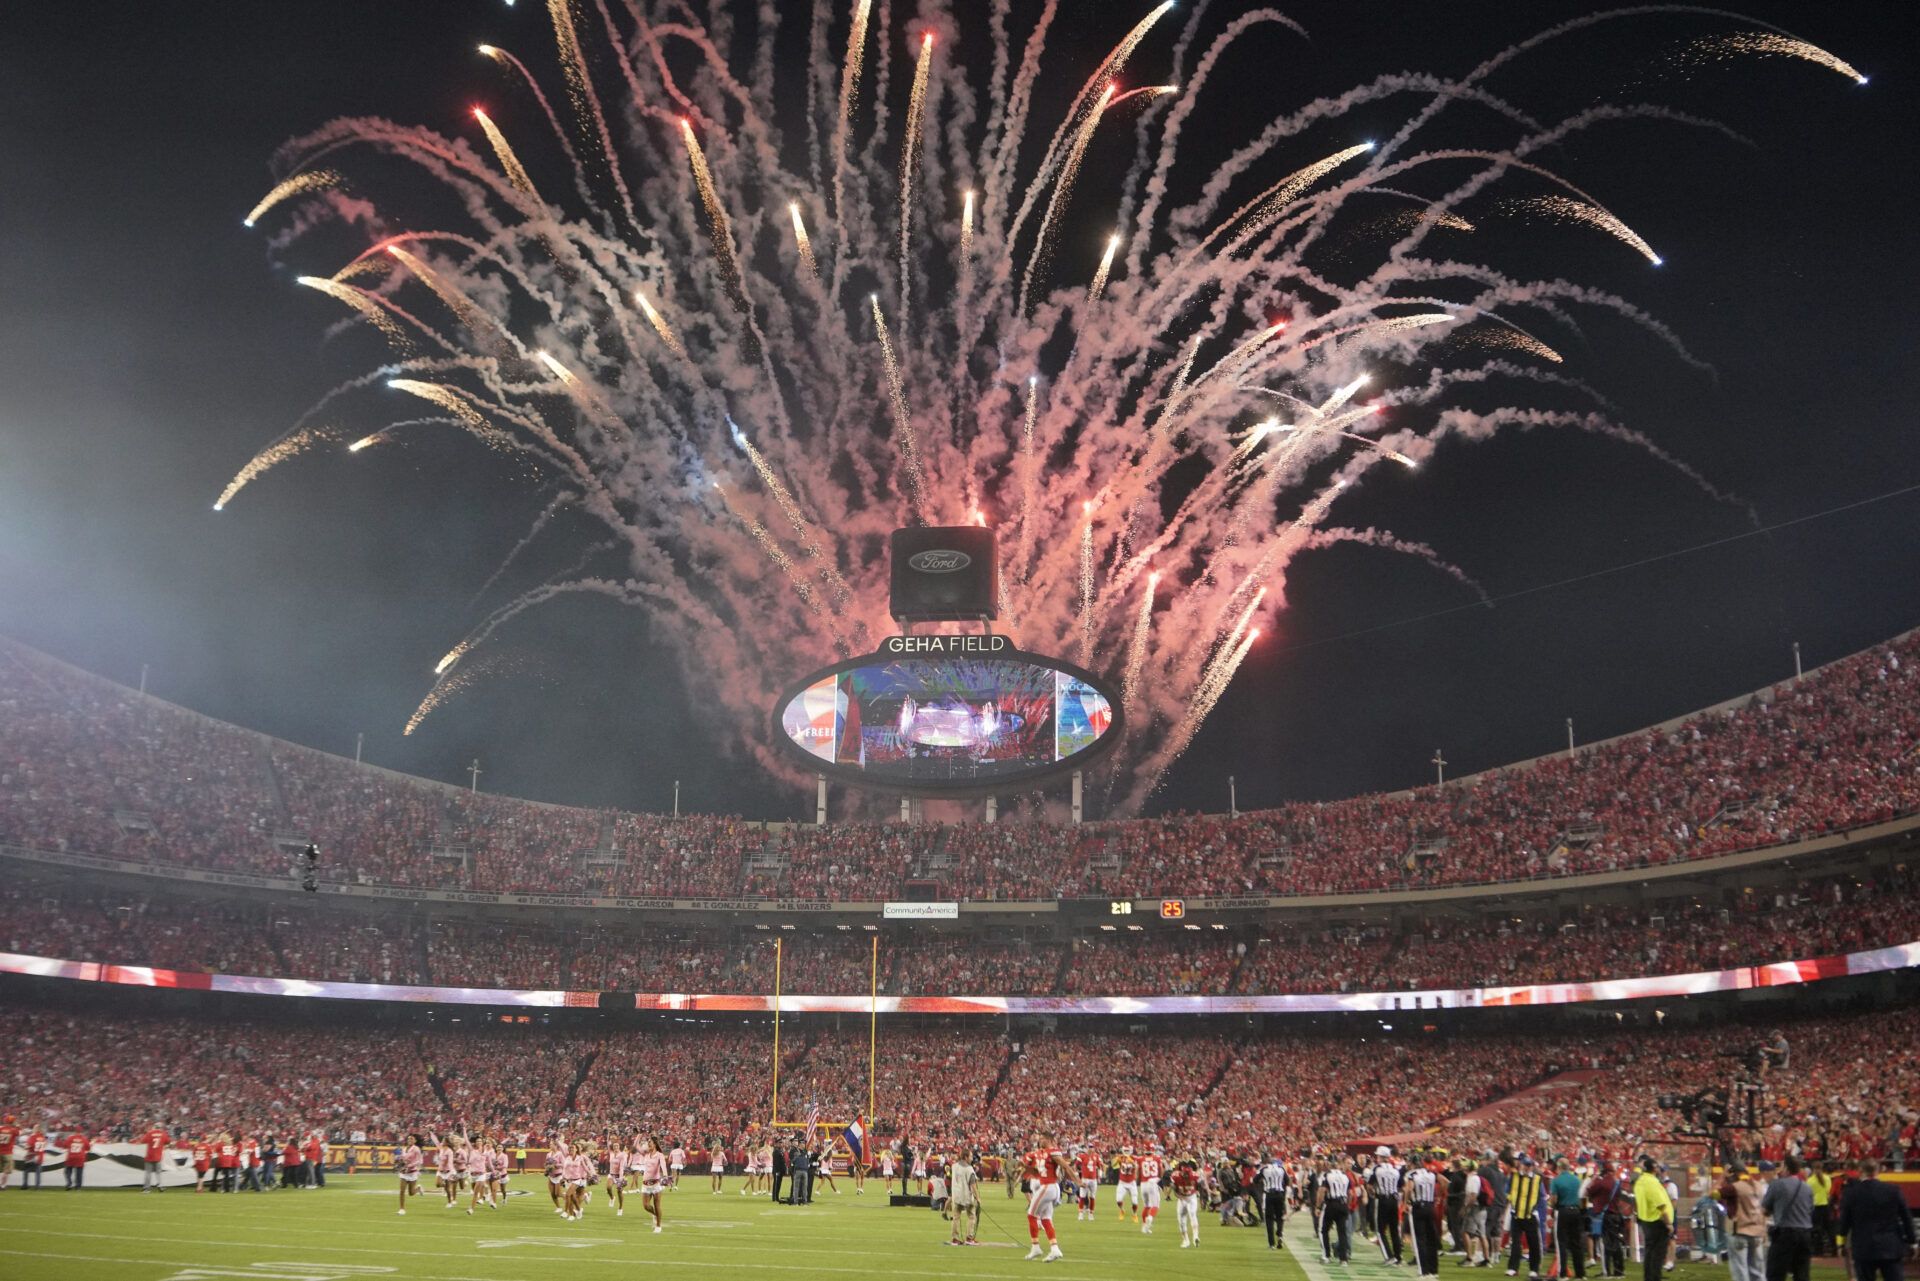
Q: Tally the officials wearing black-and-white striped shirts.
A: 4